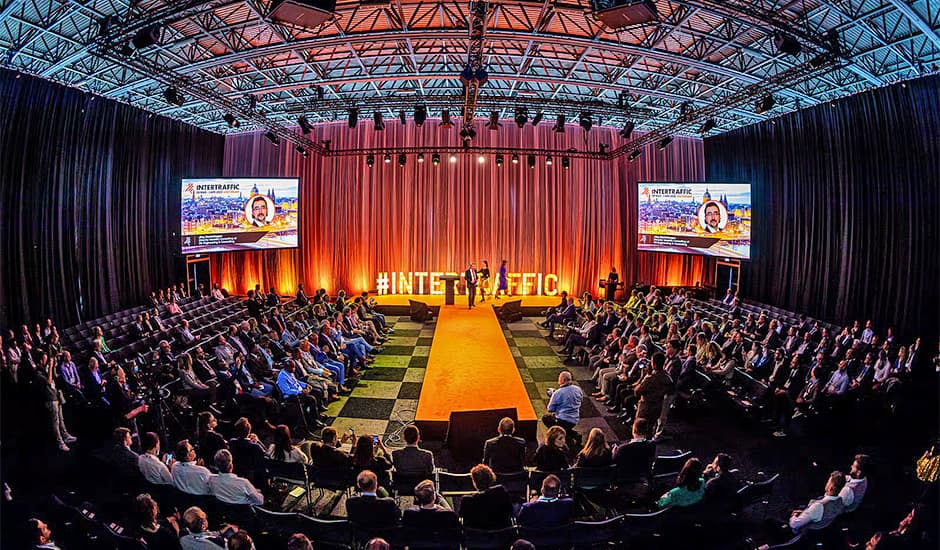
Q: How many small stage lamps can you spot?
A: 12